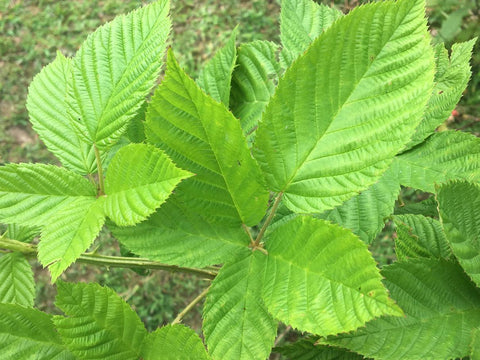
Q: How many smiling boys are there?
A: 0